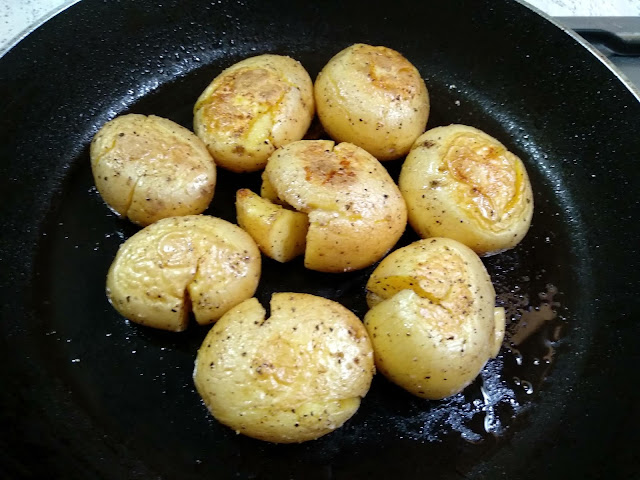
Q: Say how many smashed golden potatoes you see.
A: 8